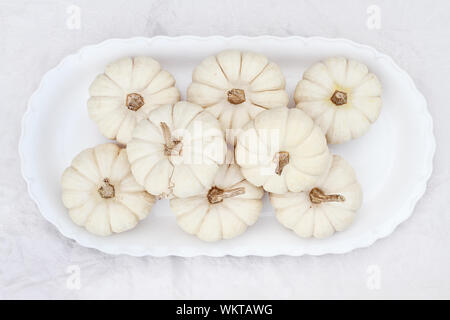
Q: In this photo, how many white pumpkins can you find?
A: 8